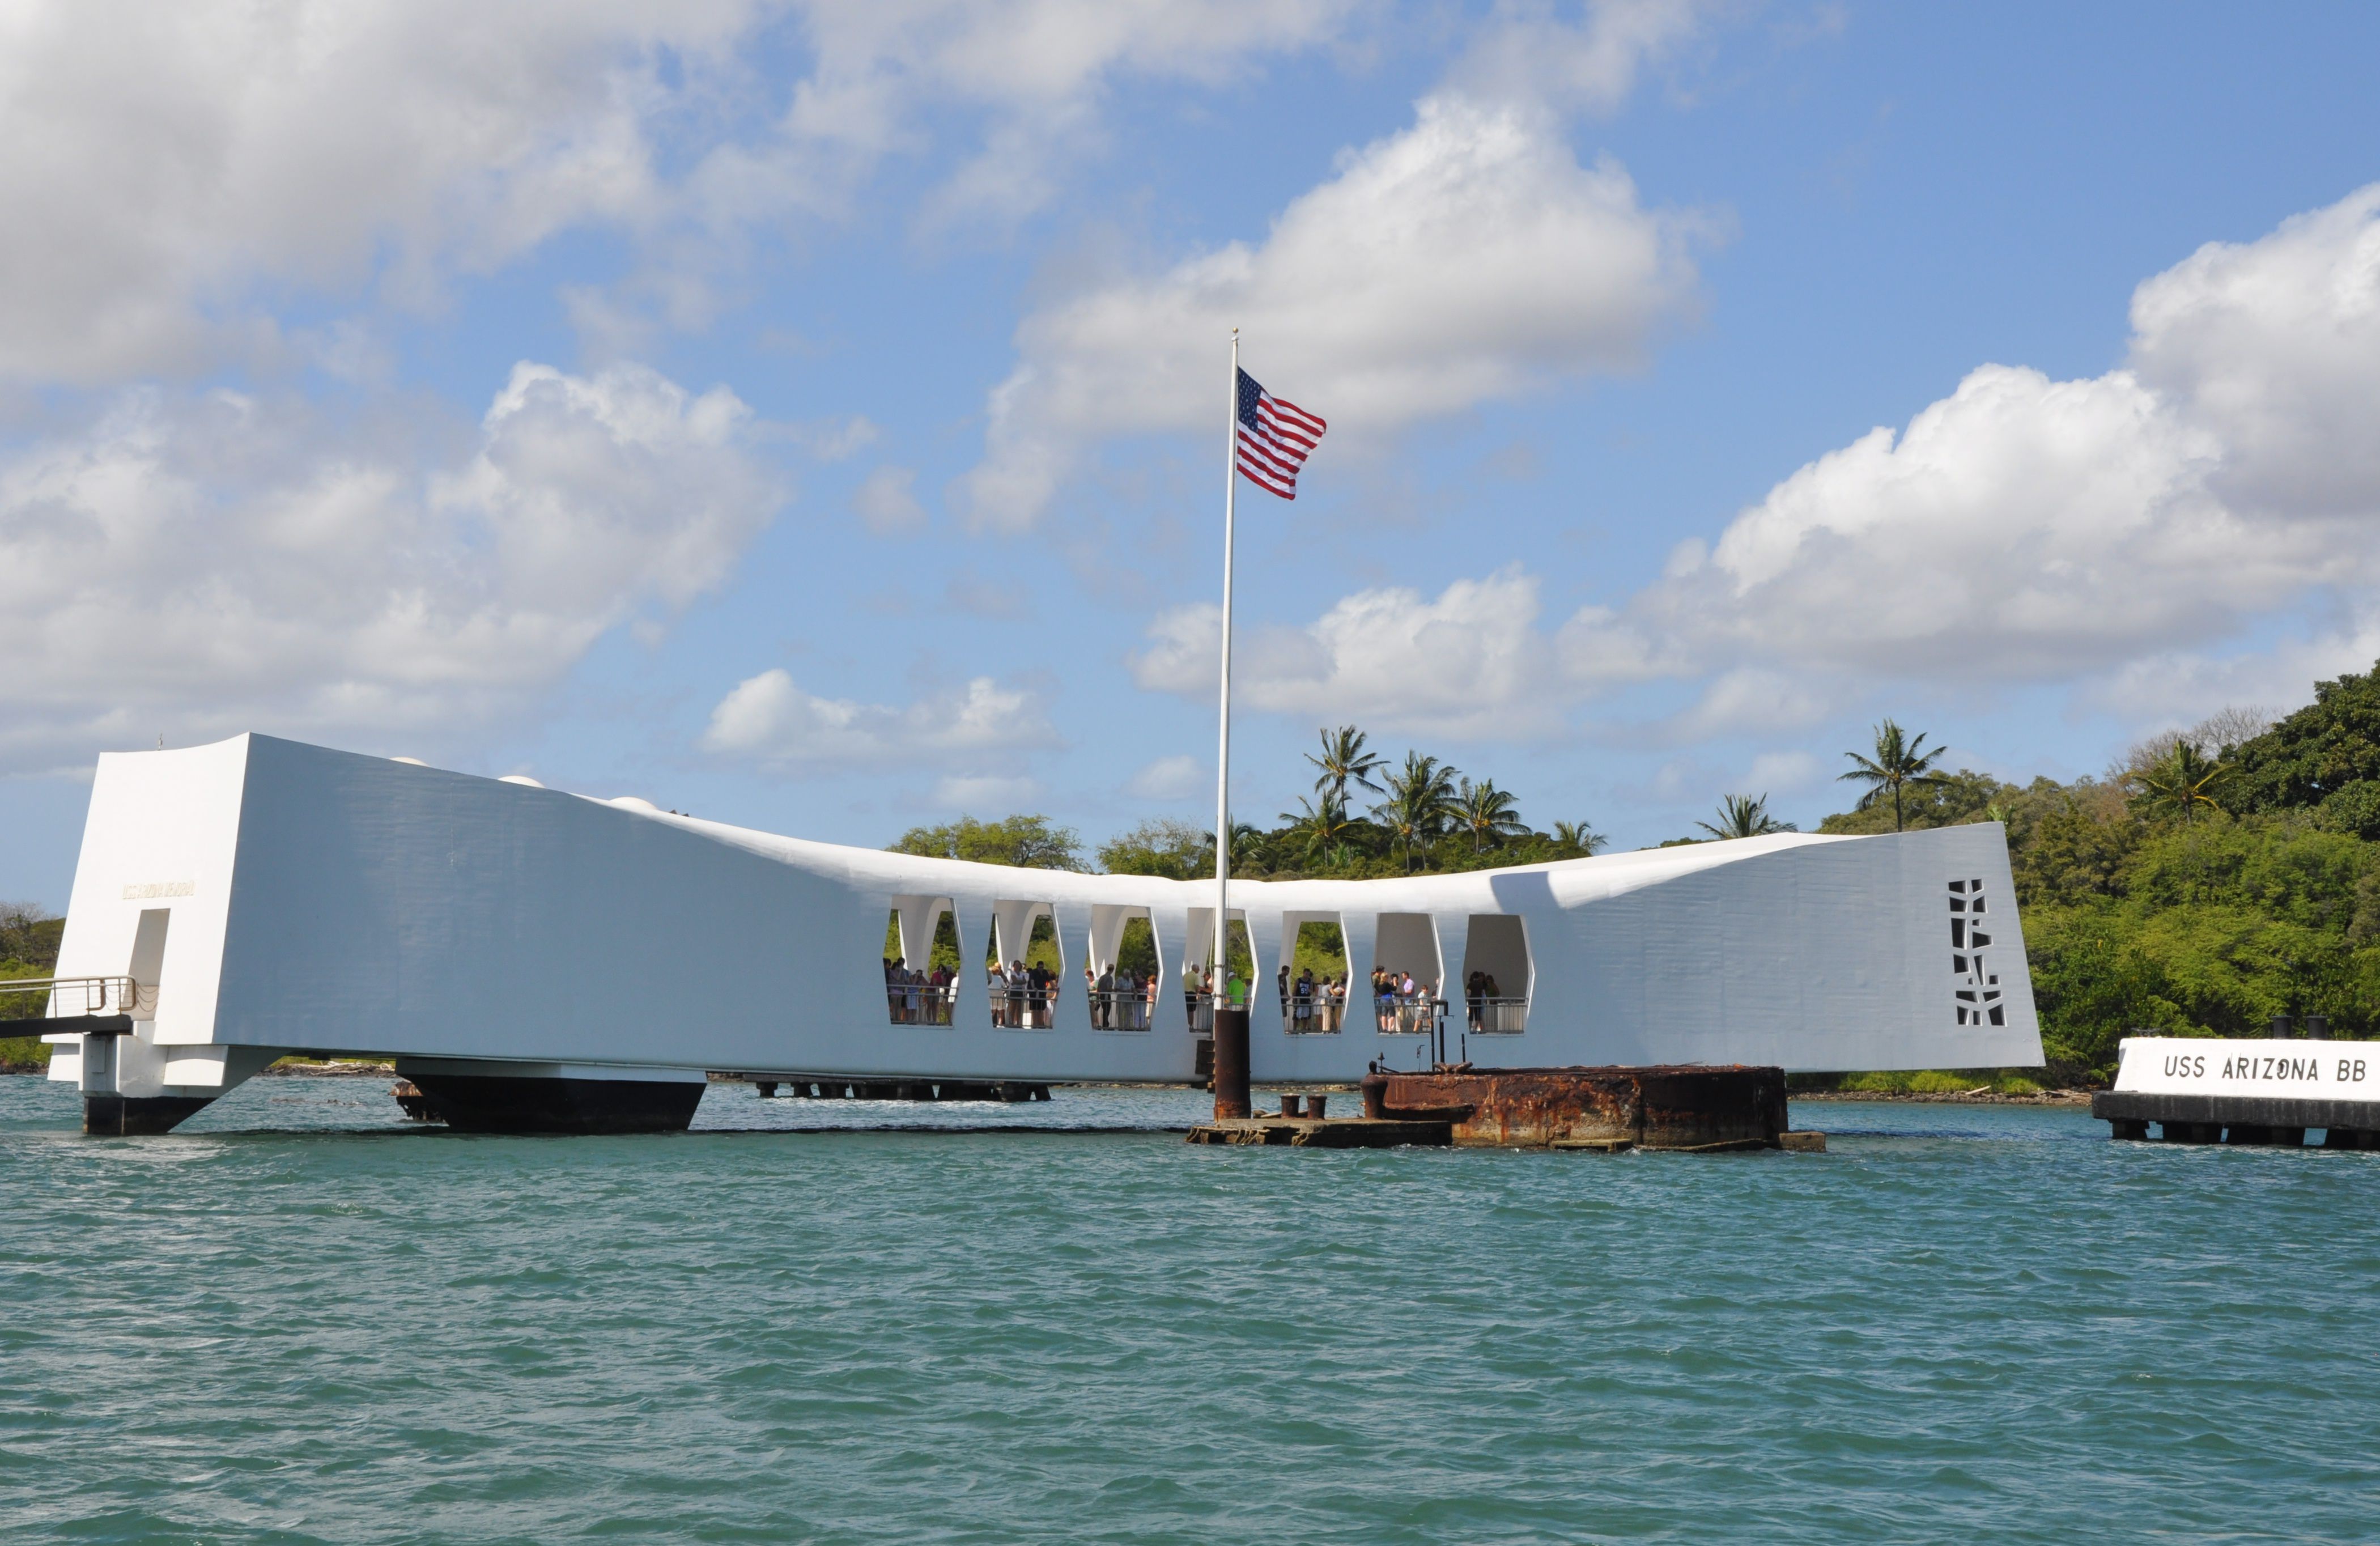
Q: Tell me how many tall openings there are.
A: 7